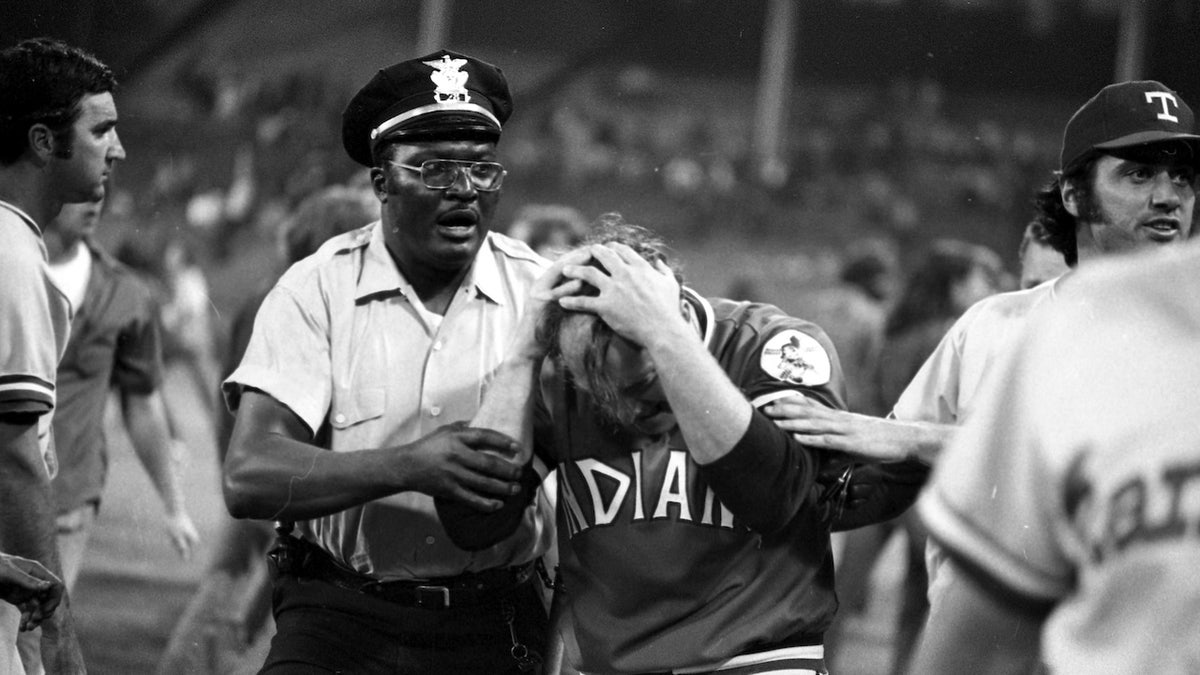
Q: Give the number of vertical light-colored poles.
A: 3